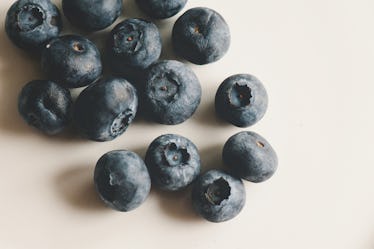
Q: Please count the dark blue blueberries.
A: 14